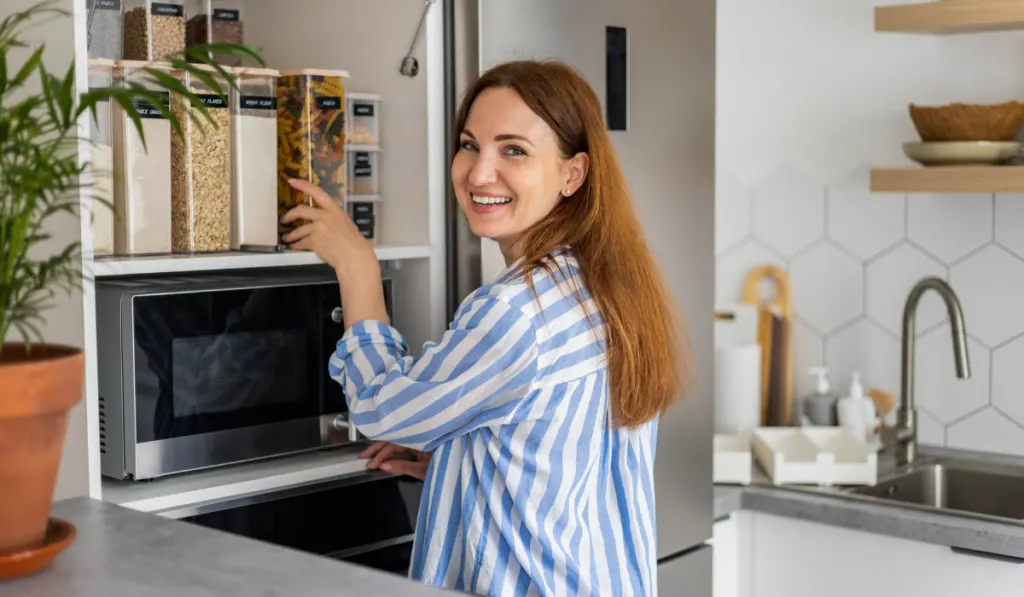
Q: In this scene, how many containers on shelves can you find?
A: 11